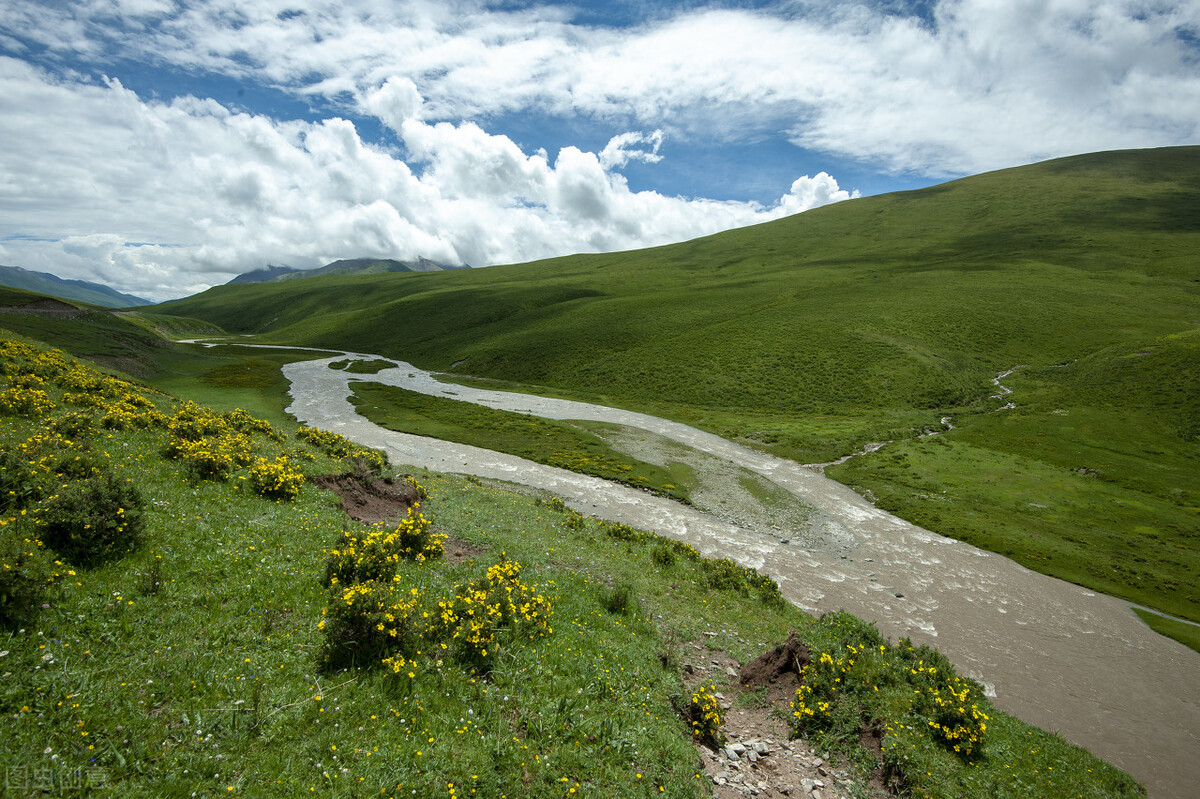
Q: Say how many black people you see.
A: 0